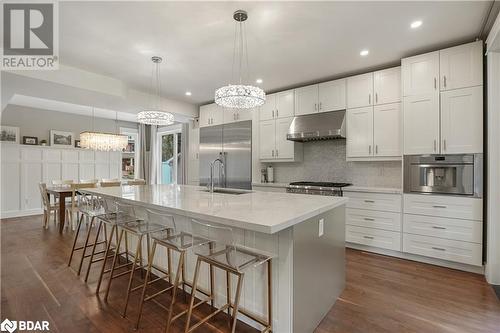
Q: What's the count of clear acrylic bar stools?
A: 5